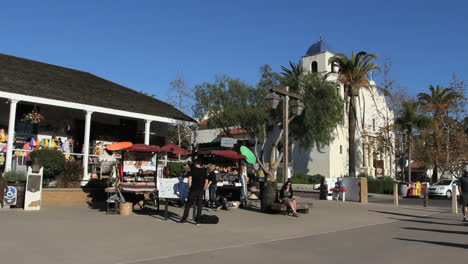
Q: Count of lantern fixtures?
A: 2